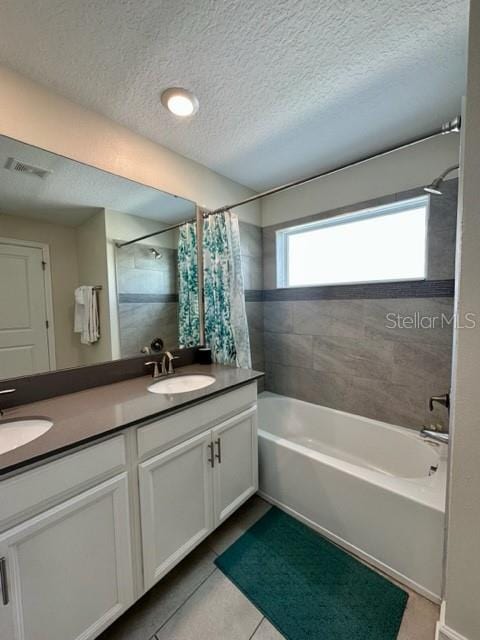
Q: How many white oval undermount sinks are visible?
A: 2